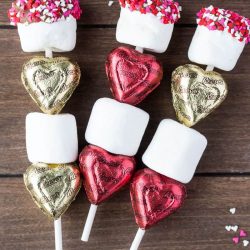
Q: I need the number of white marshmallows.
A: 6